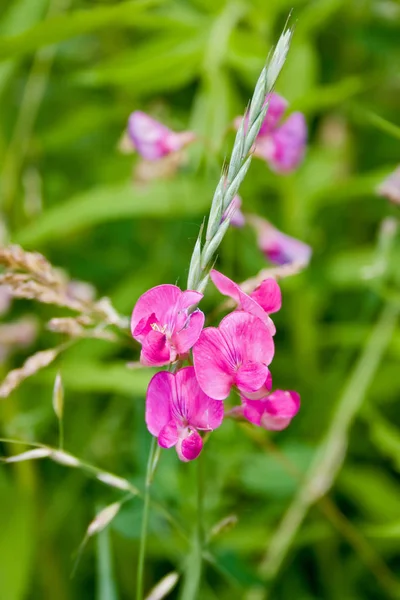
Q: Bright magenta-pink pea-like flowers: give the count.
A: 5